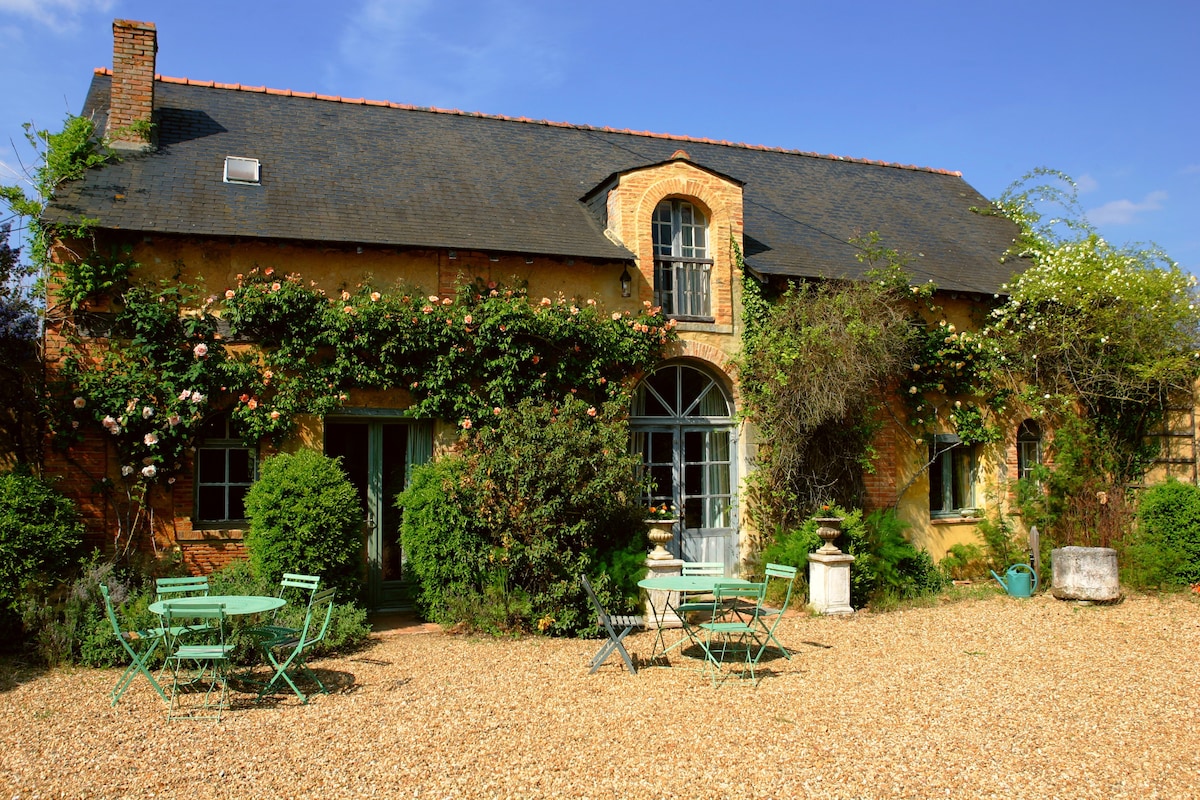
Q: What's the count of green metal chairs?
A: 8